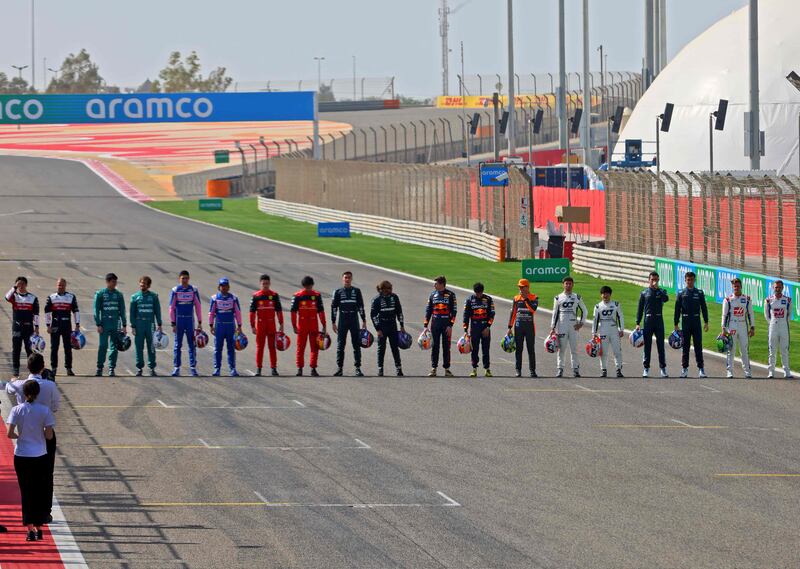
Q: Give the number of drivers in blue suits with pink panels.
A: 2